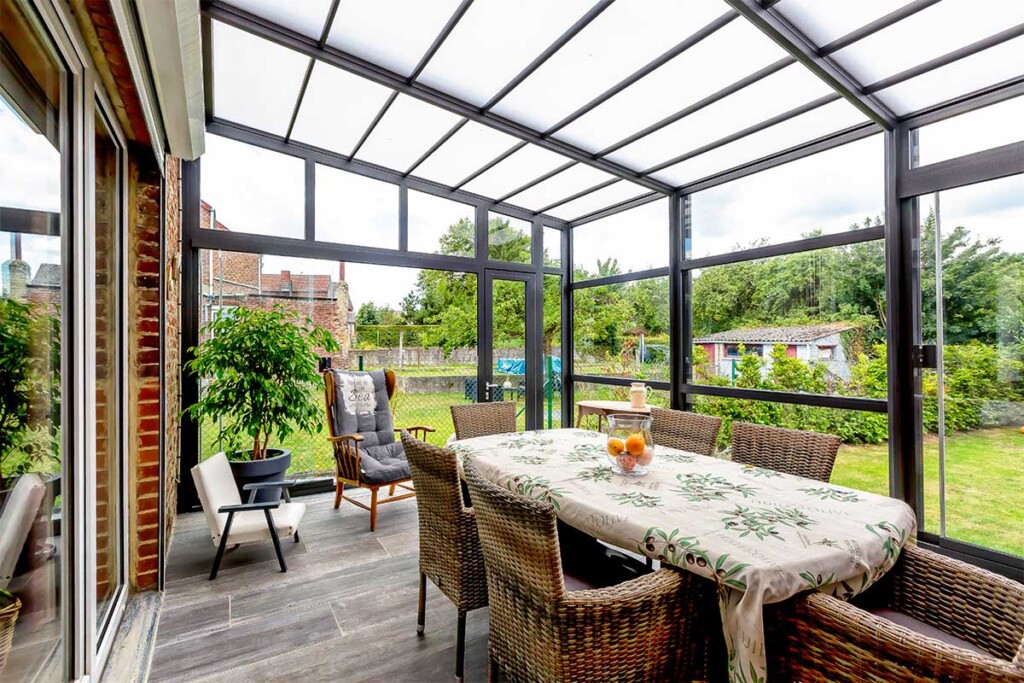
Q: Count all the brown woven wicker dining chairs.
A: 6